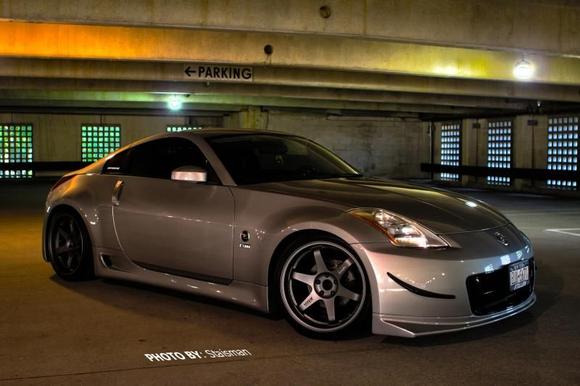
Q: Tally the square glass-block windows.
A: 6